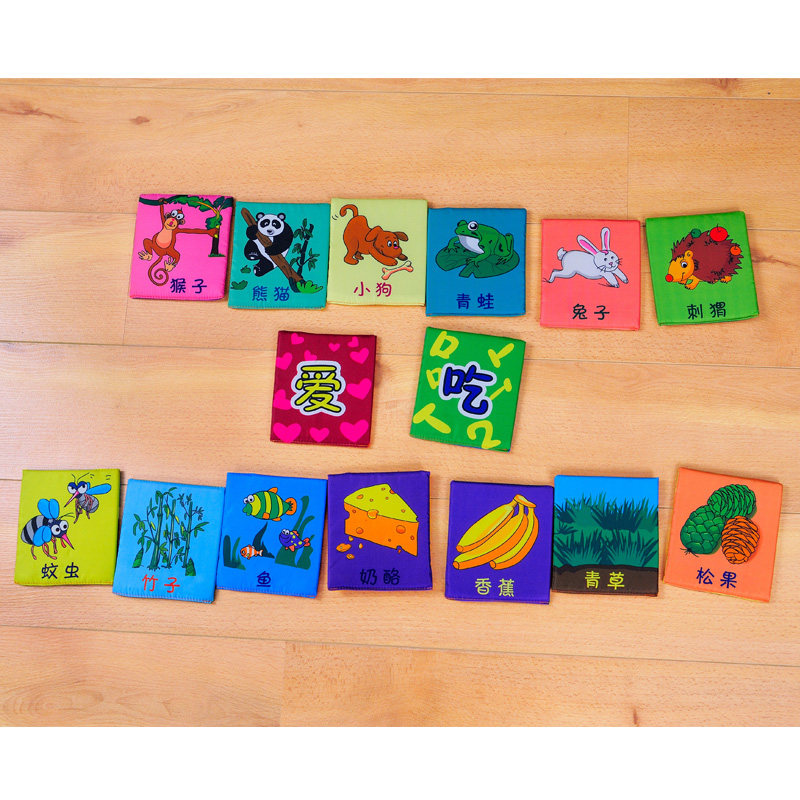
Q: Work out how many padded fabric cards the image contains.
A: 15